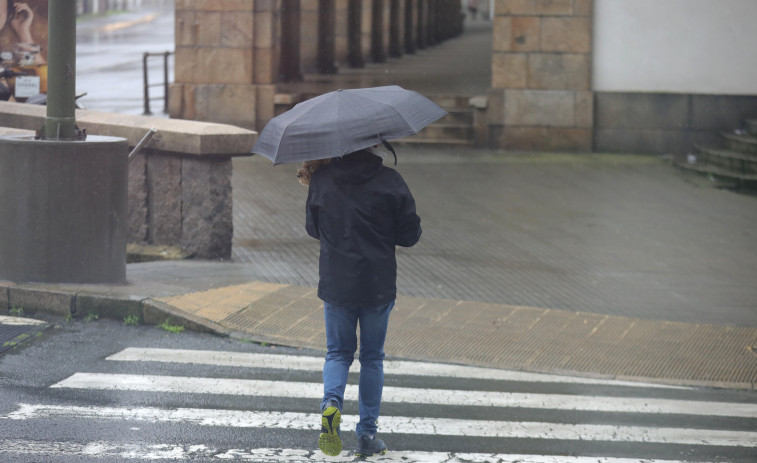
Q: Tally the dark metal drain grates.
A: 1